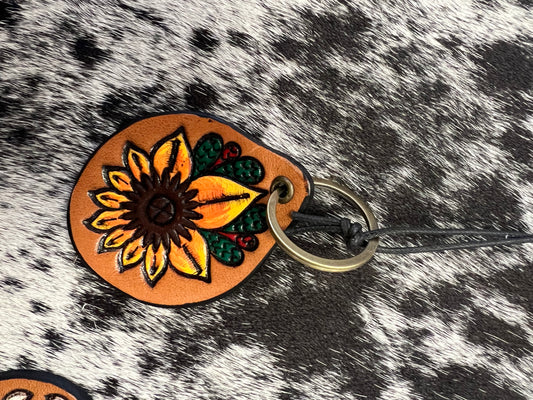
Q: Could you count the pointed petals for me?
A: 10